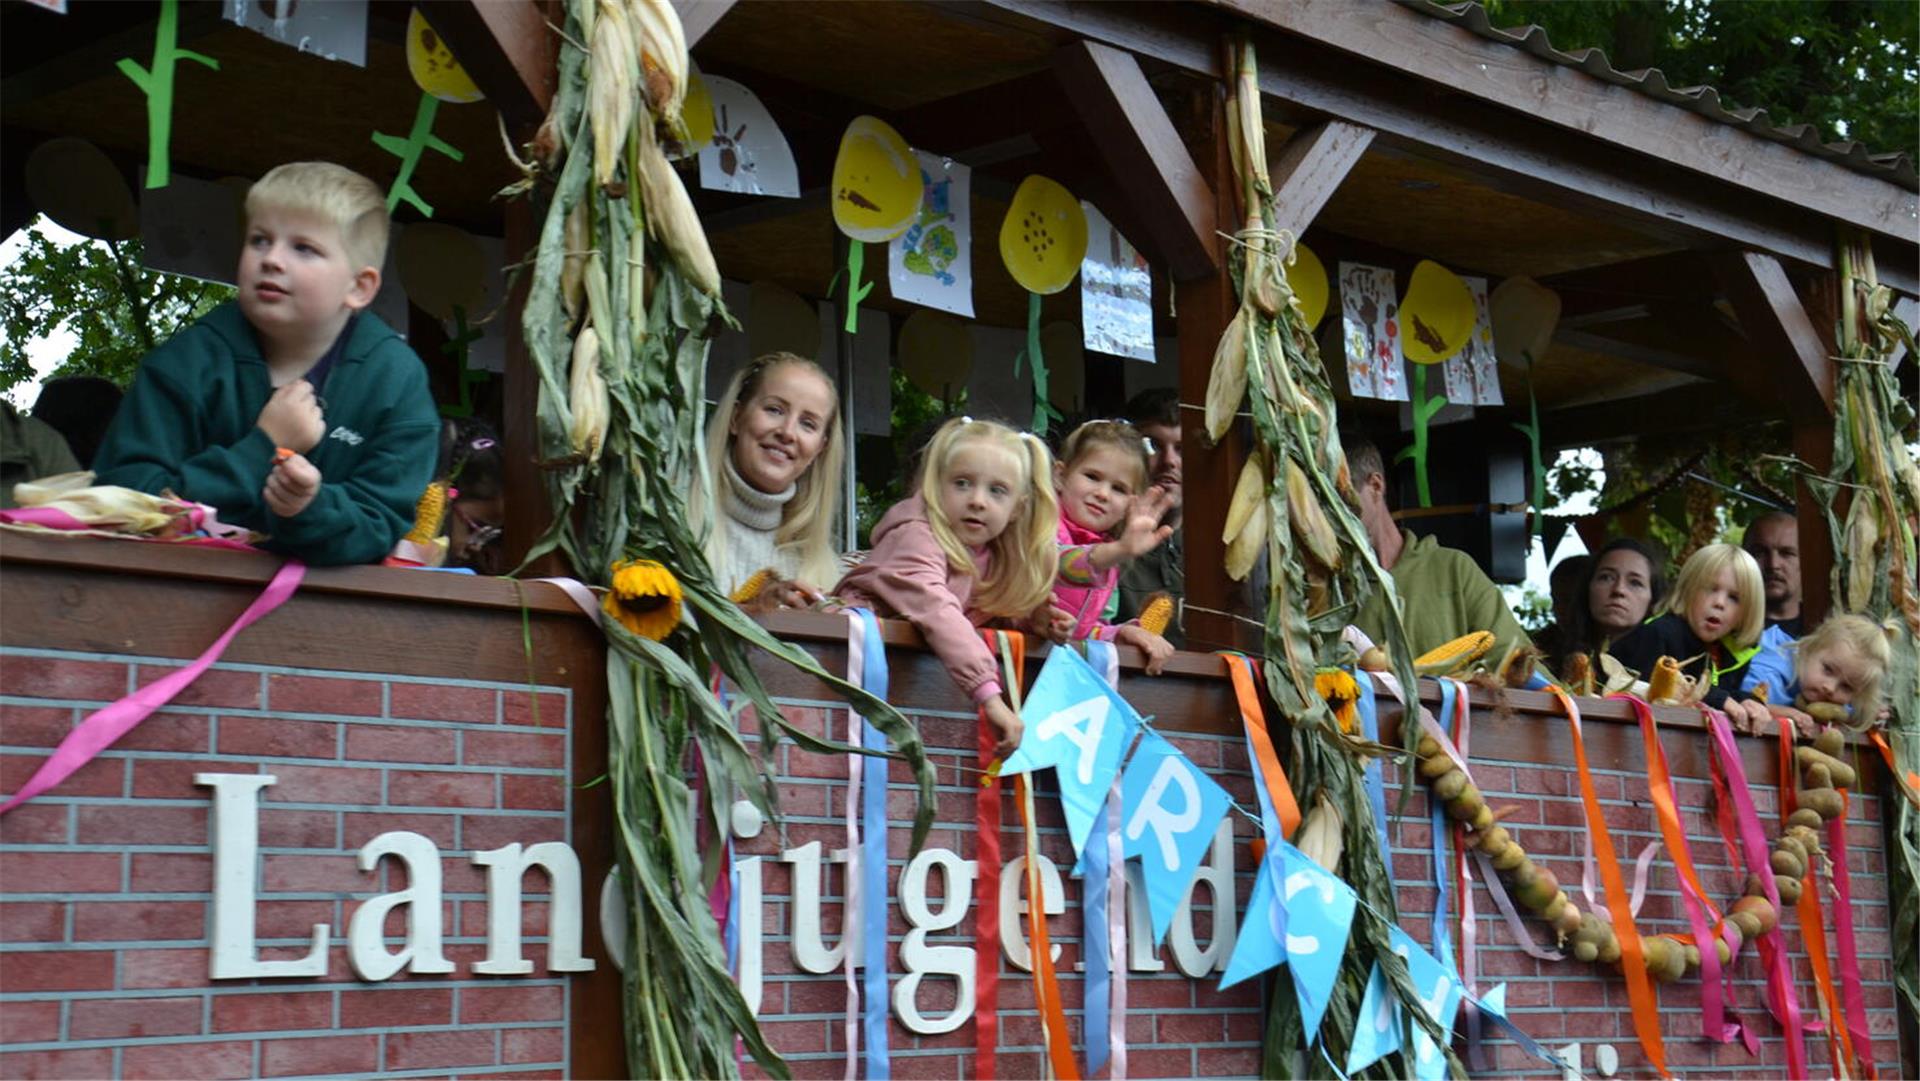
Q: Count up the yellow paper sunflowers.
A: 6